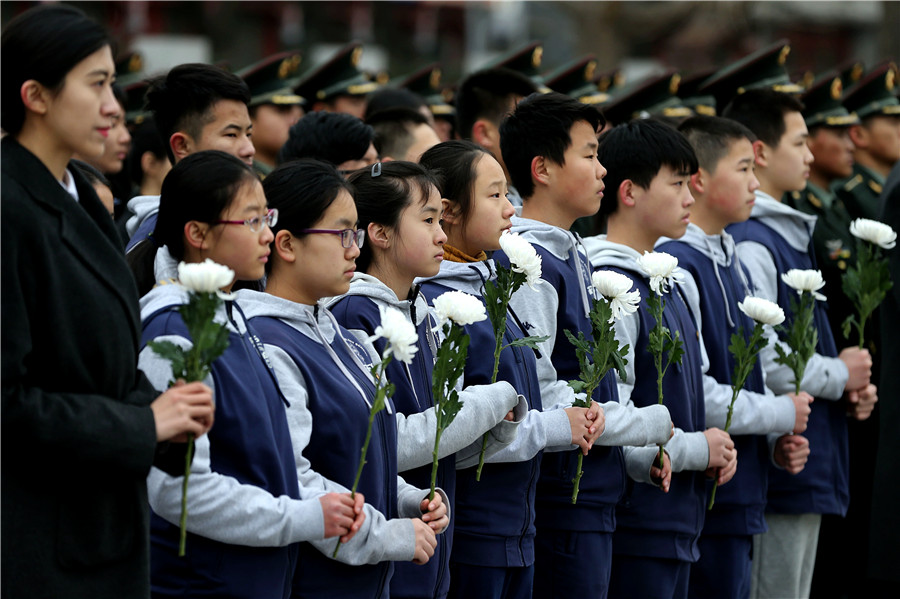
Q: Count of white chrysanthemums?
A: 9